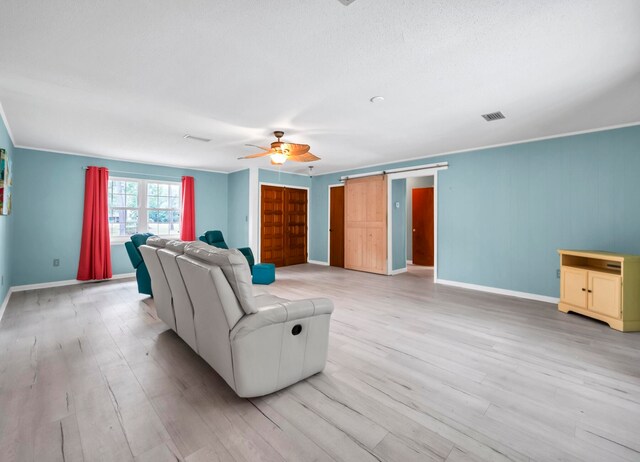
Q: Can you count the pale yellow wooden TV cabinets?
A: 1